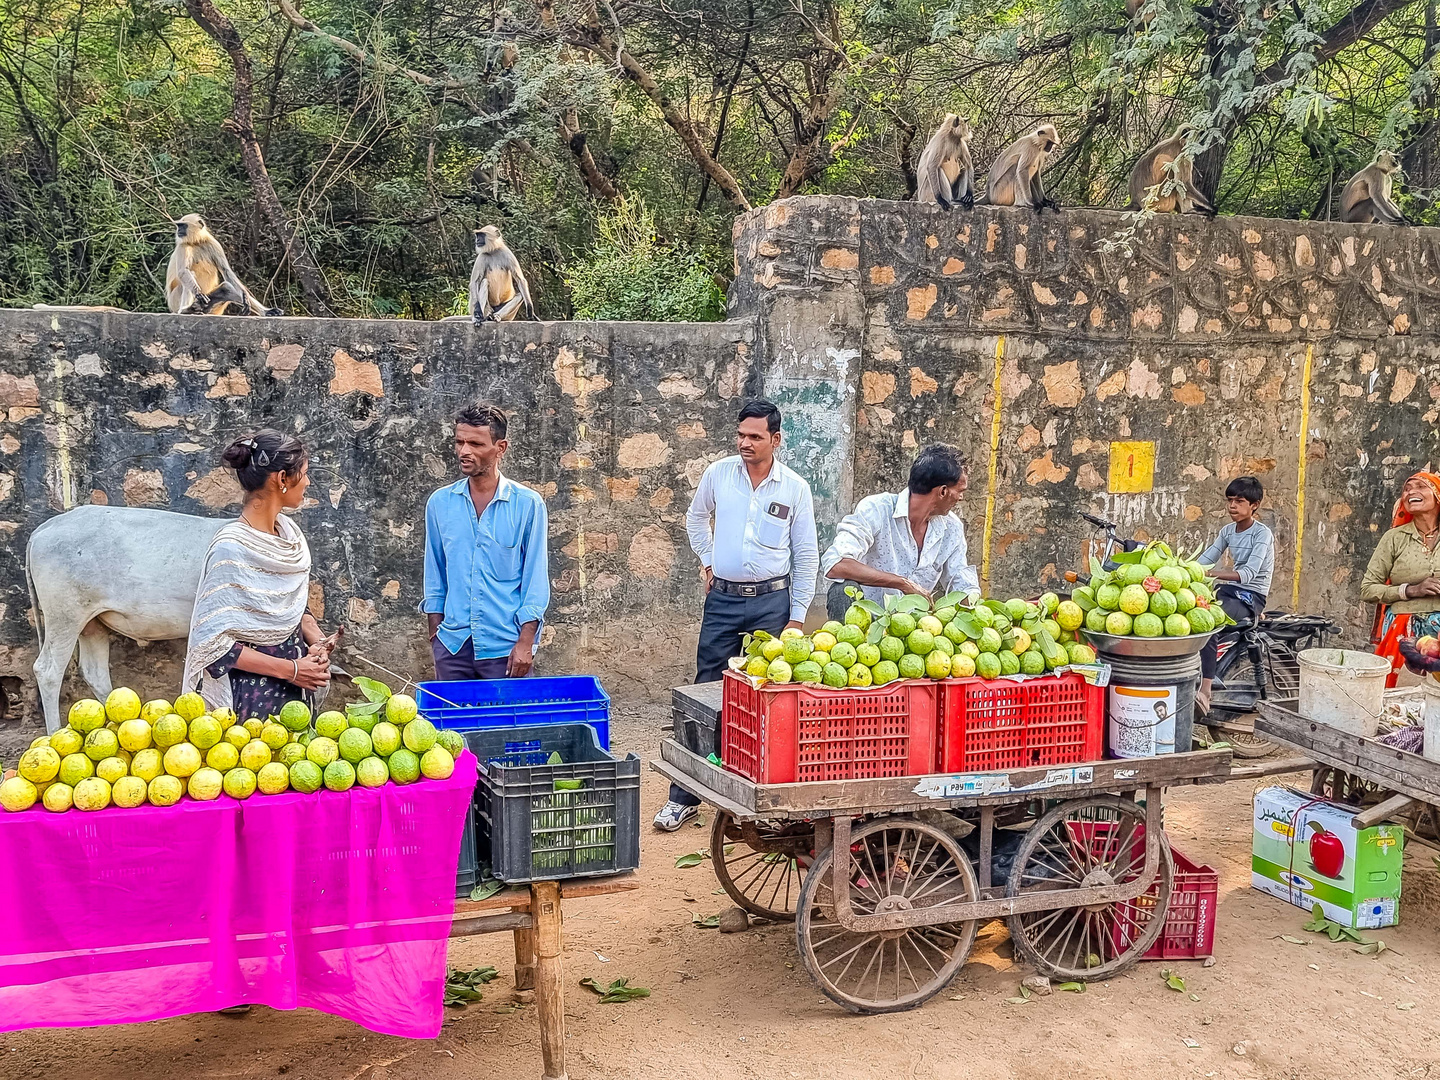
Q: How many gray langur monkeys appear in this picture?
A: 6